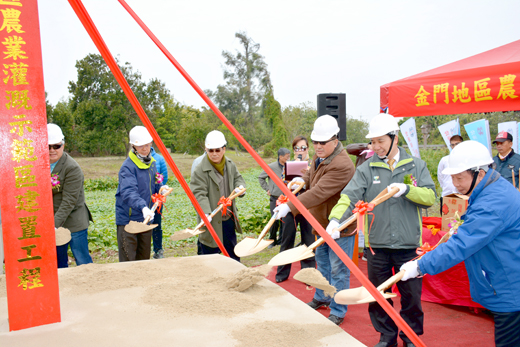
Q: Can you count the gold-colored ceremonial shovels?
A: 6